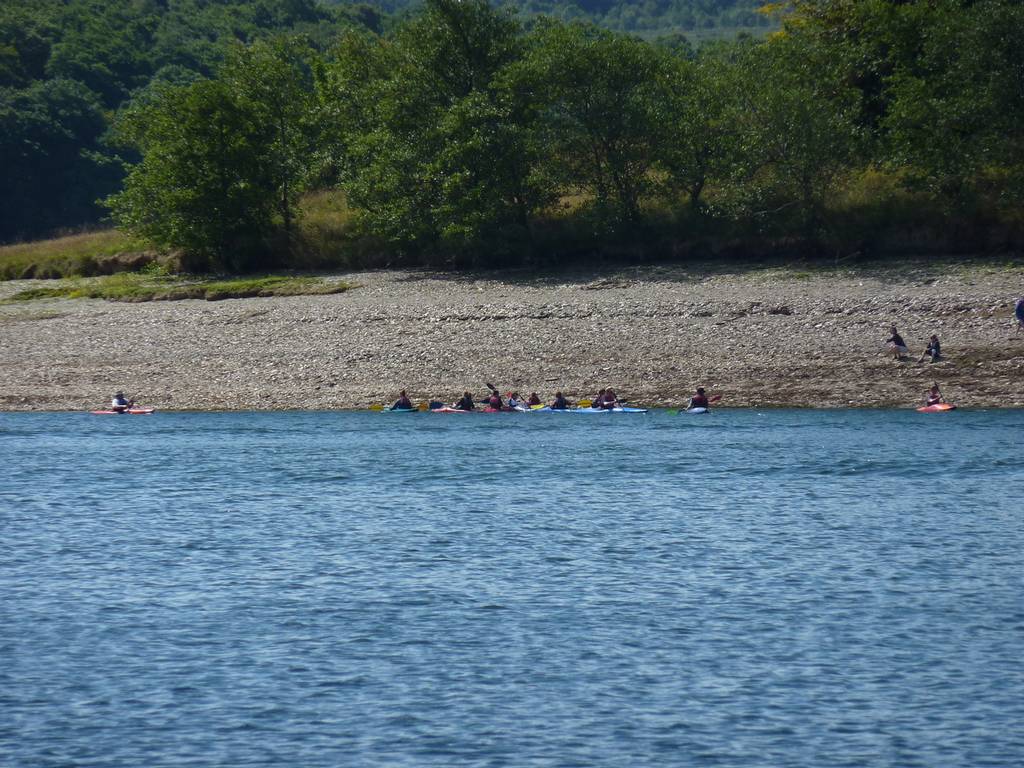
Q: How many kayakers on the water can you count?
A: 11